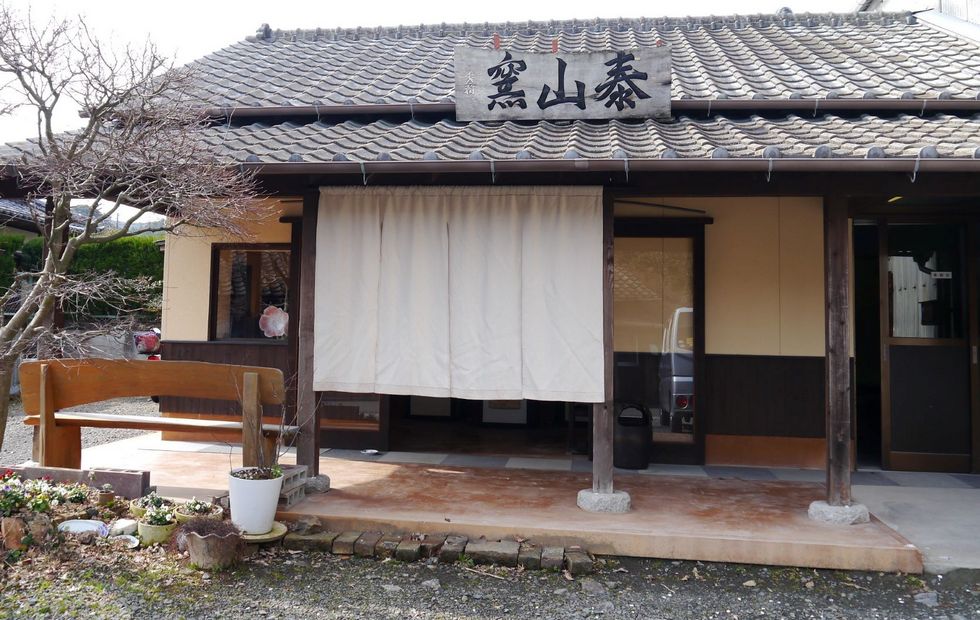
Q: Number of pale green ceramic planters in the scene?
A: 3